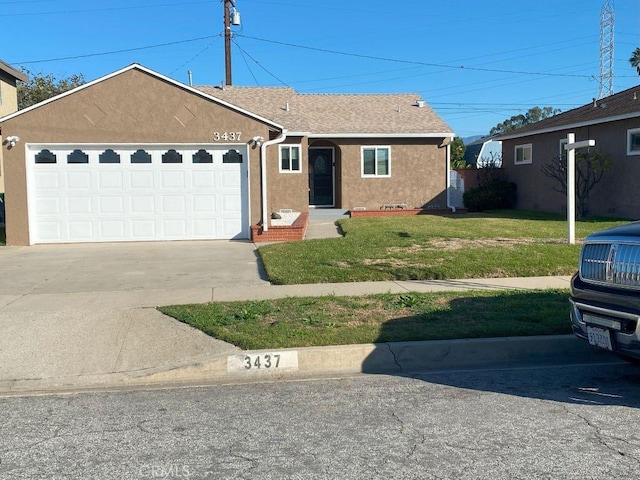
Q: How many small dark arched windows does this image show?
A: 7